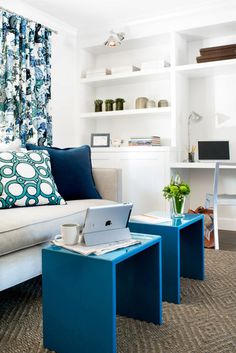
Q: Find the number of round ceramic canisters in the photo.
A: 3